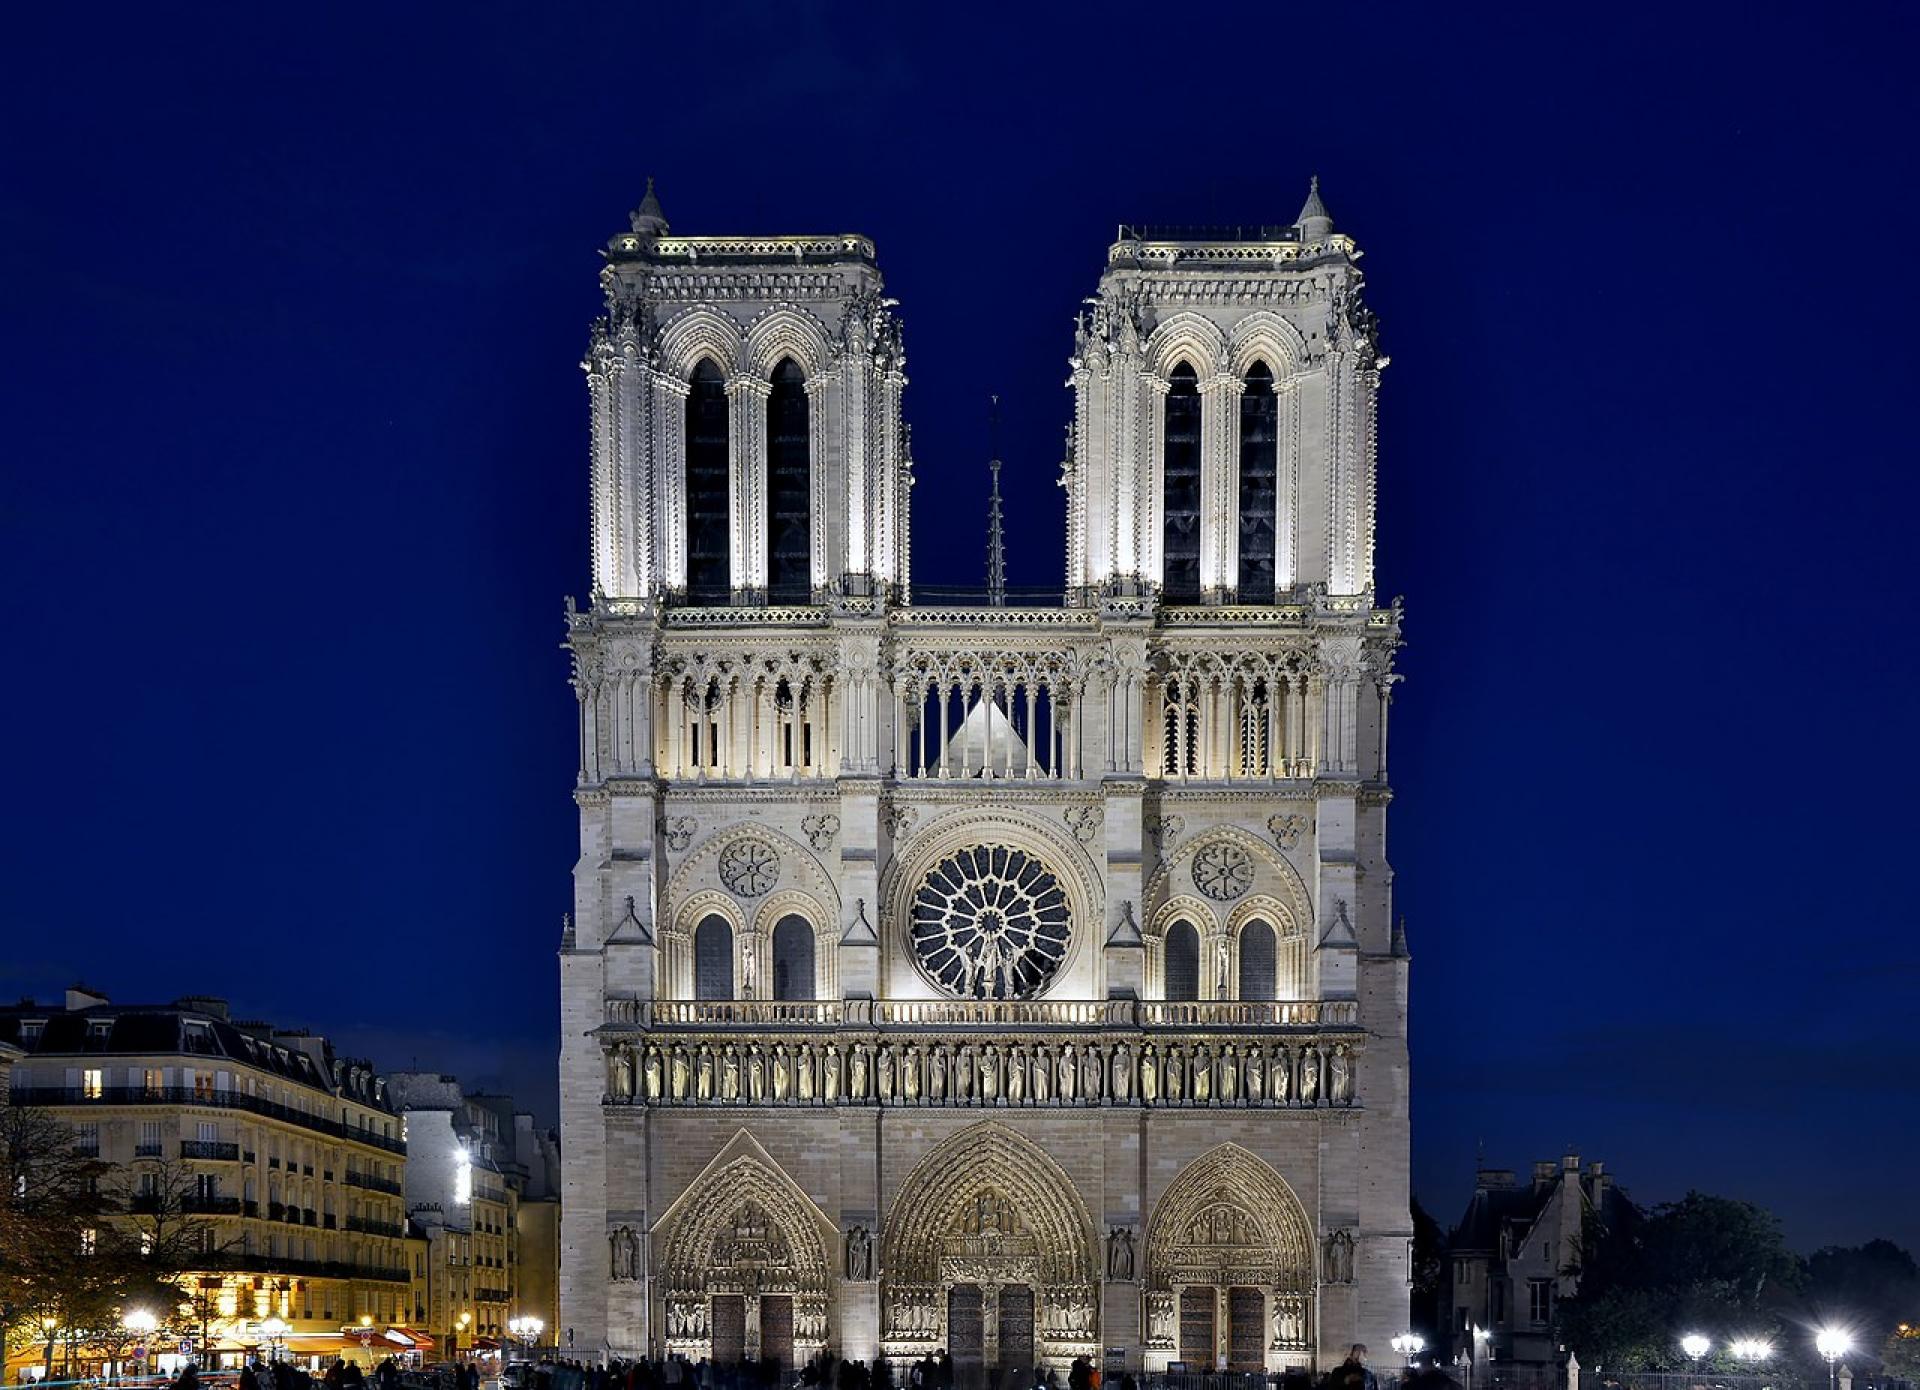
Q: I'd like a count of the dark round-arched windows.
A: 4